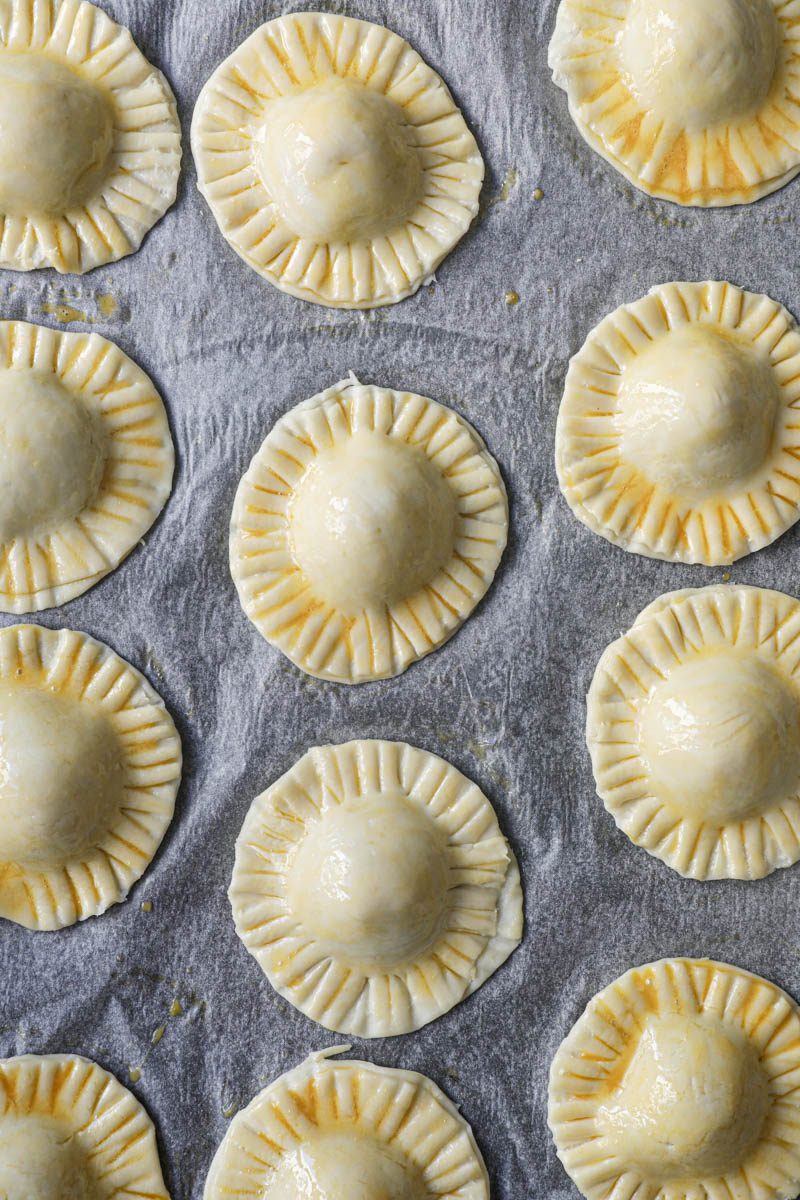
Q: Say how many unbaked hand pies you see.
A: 12